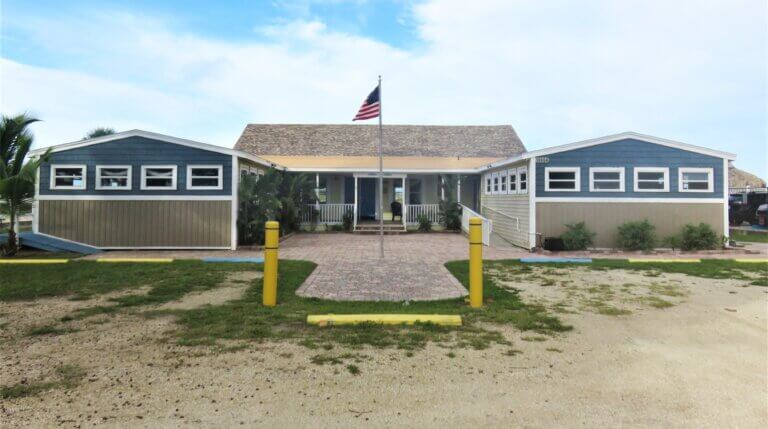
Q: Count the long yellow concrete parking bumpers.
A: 5